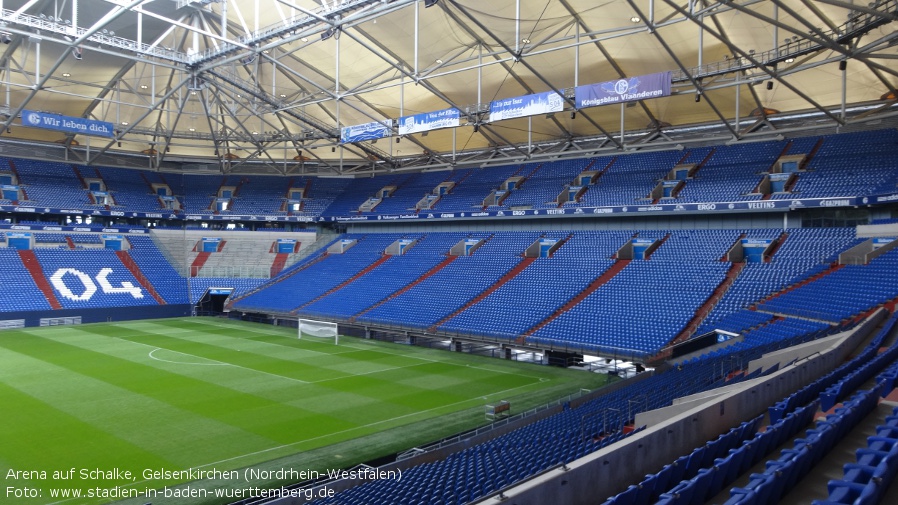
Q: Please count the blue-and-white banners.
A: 5